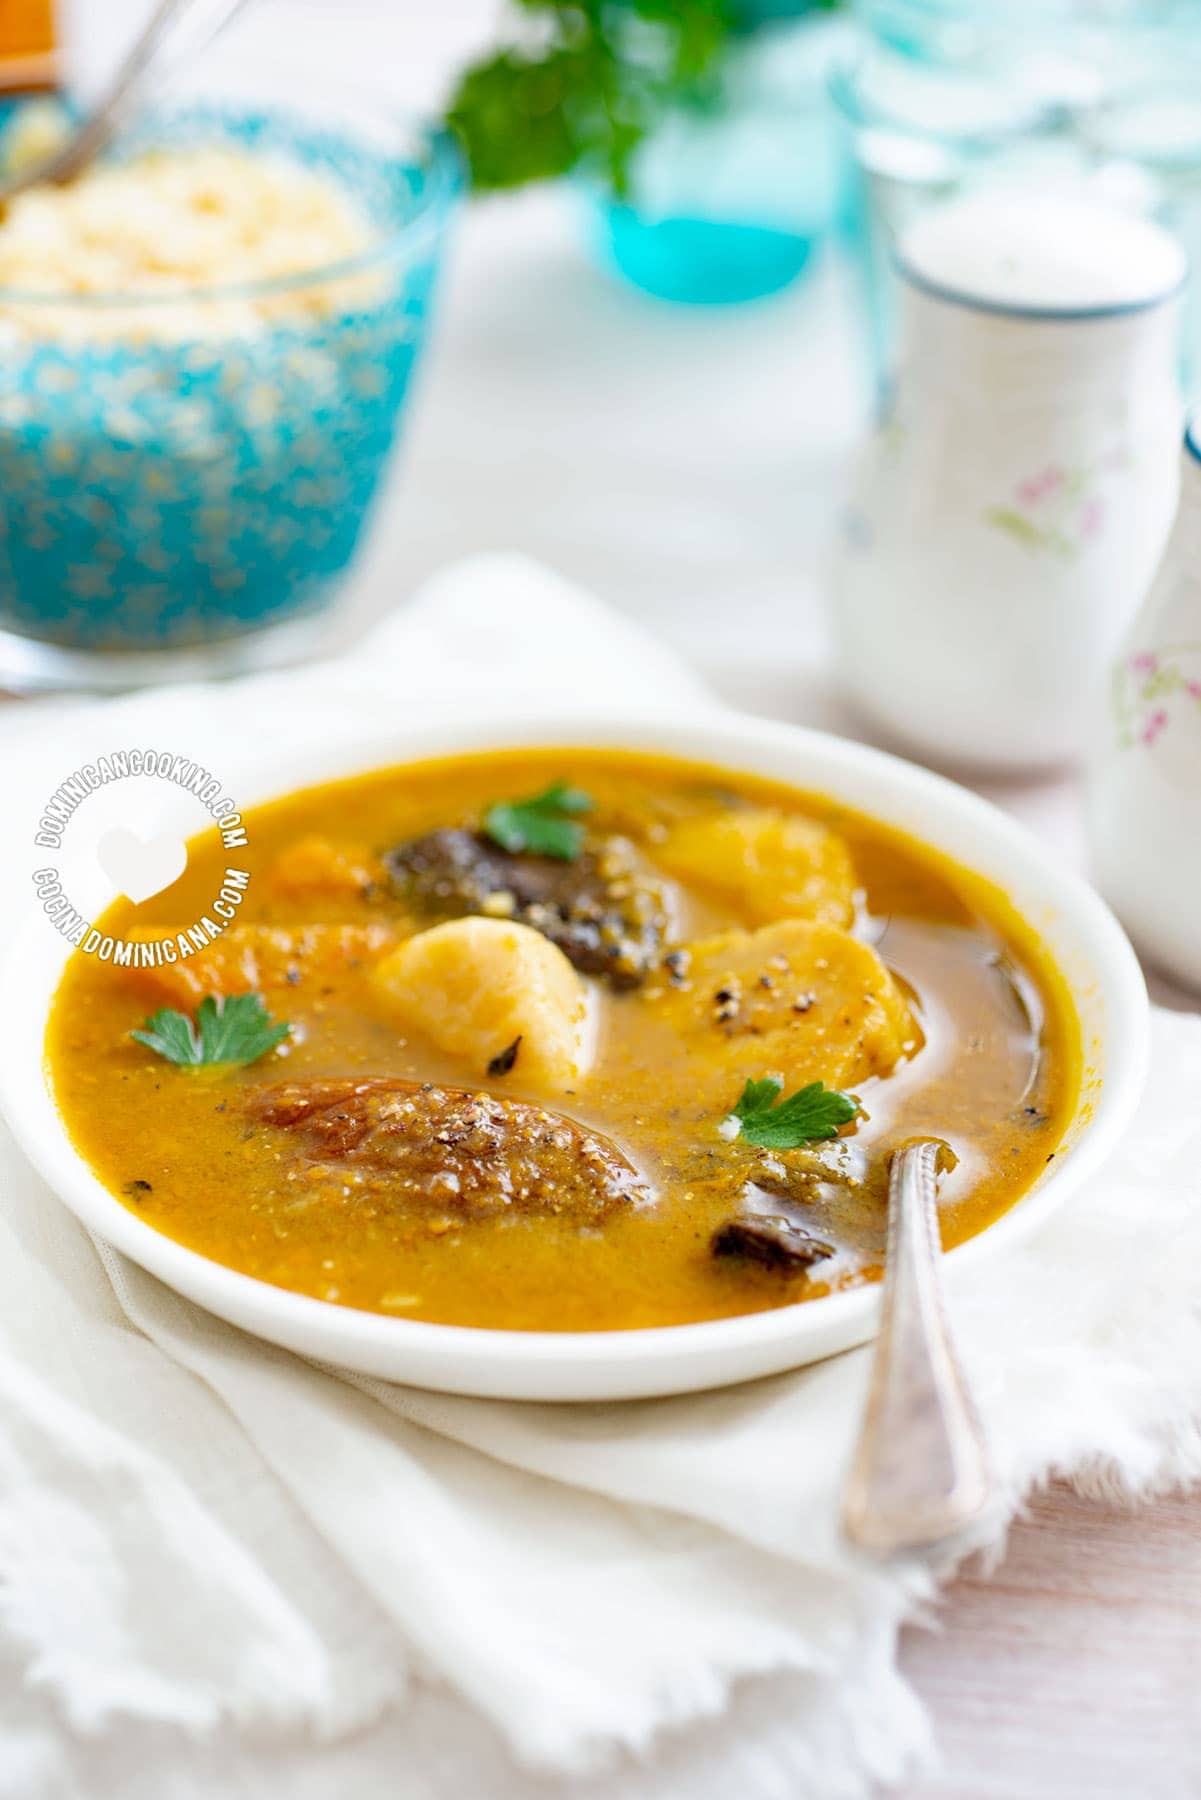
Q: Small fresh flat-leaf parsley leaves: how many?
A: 3